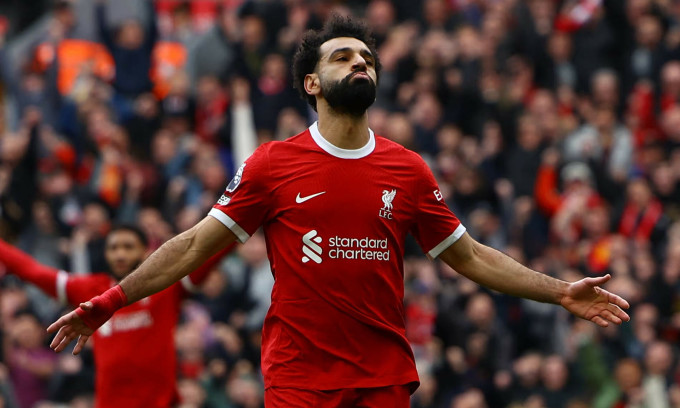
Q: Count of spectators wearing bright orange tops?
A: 2